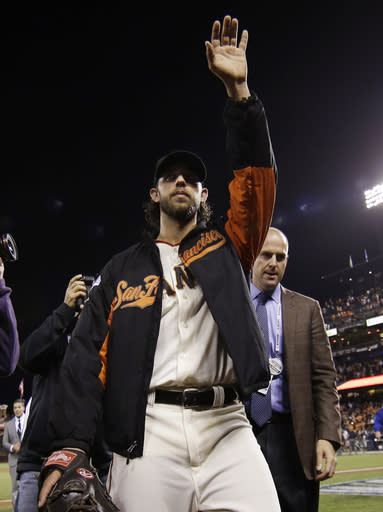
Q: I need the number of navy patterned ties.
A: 1